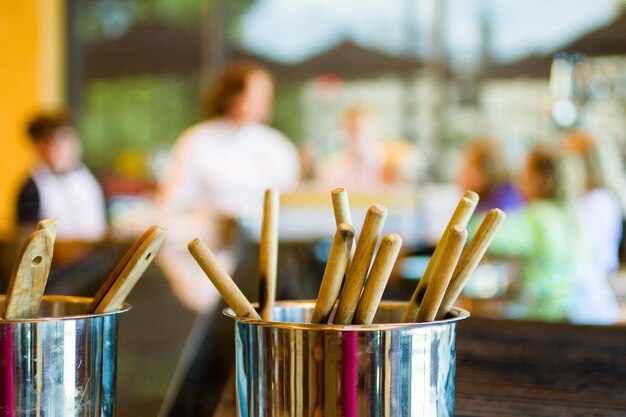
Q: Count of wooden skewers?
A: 10